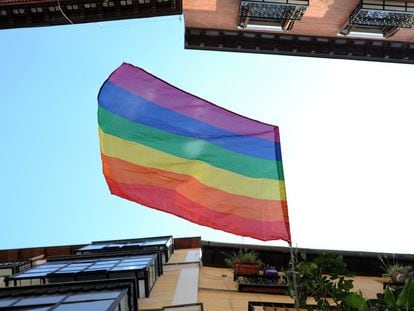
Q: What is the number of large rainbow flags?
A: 1